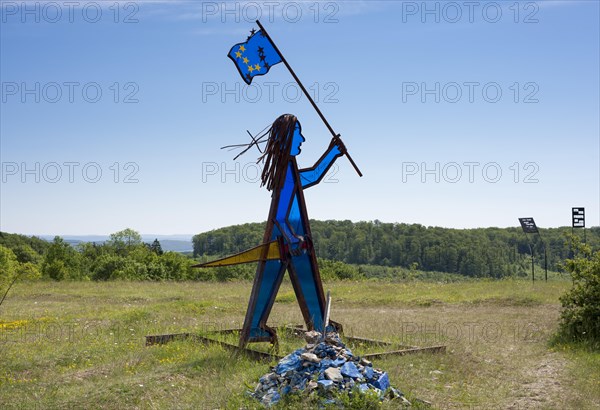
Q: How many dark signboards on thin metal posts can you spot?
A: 2